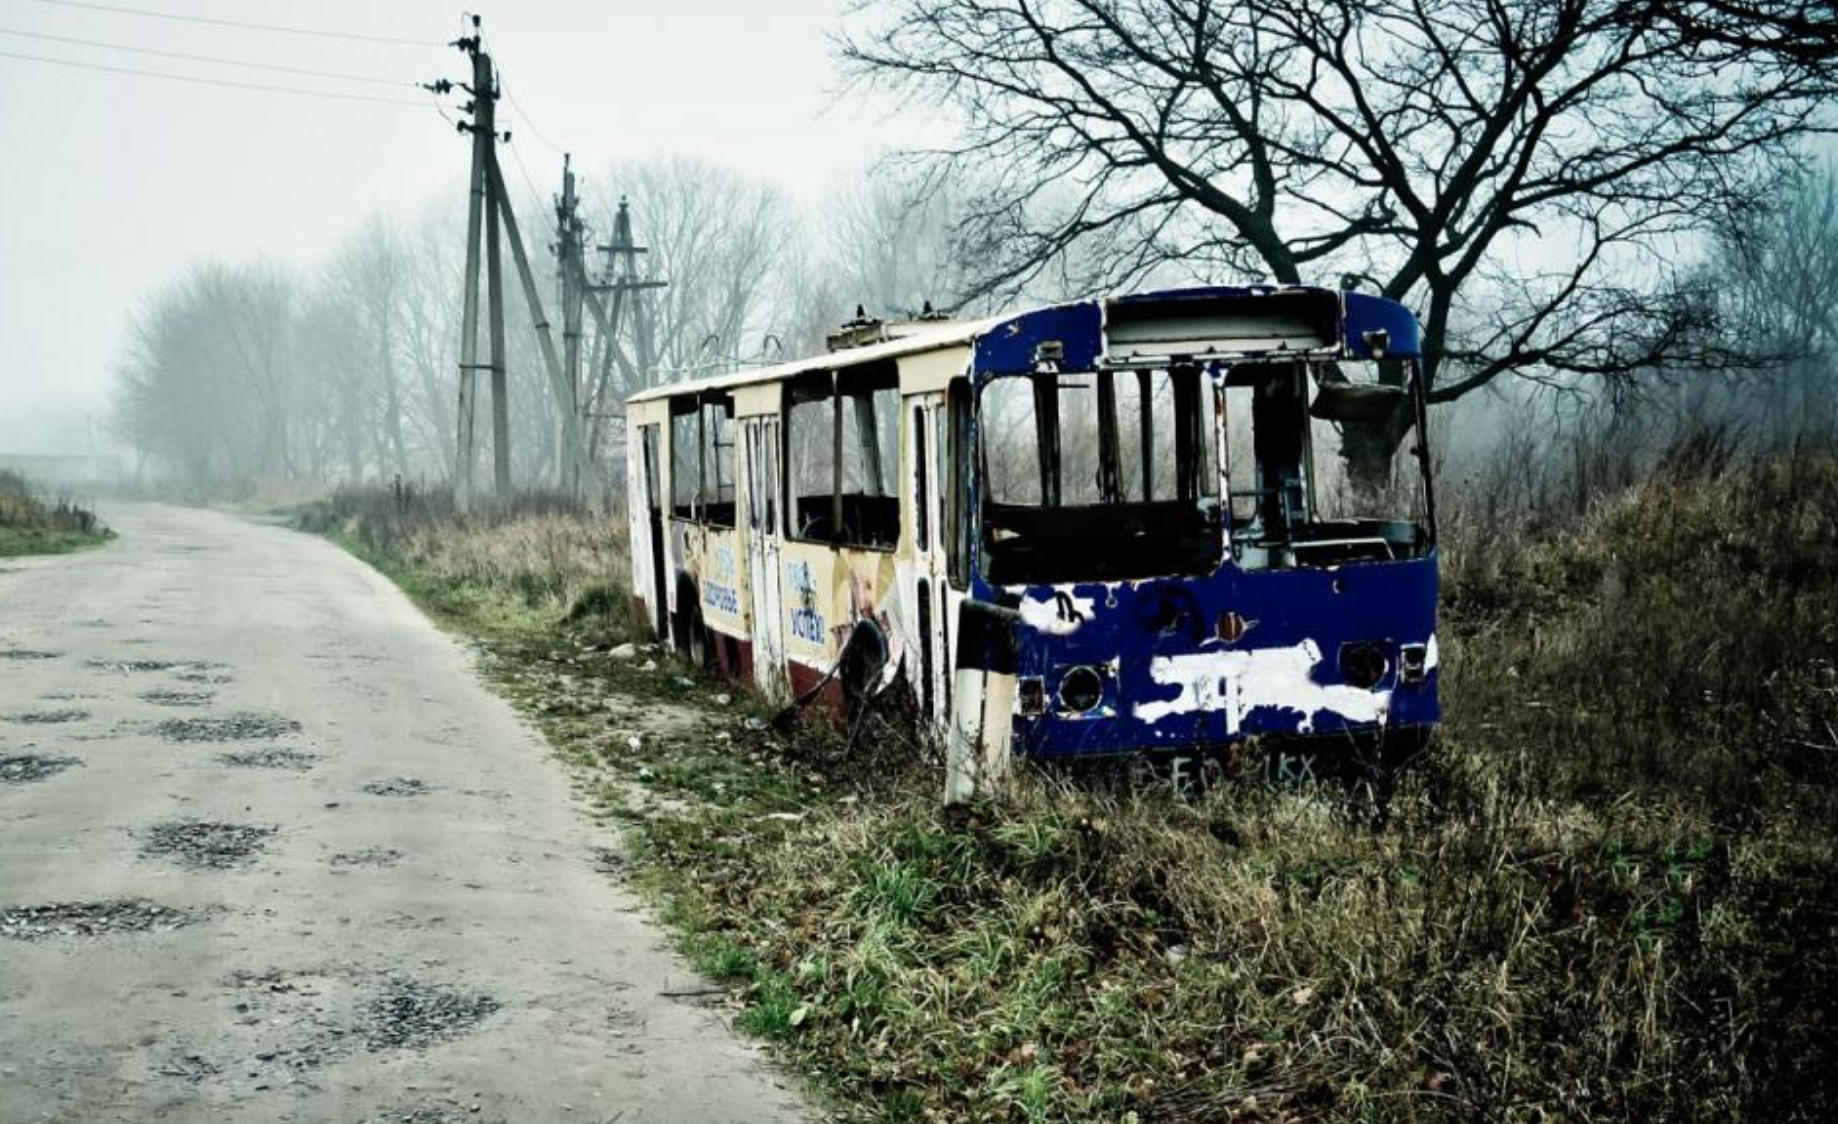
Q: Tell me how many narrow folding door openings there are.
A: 3